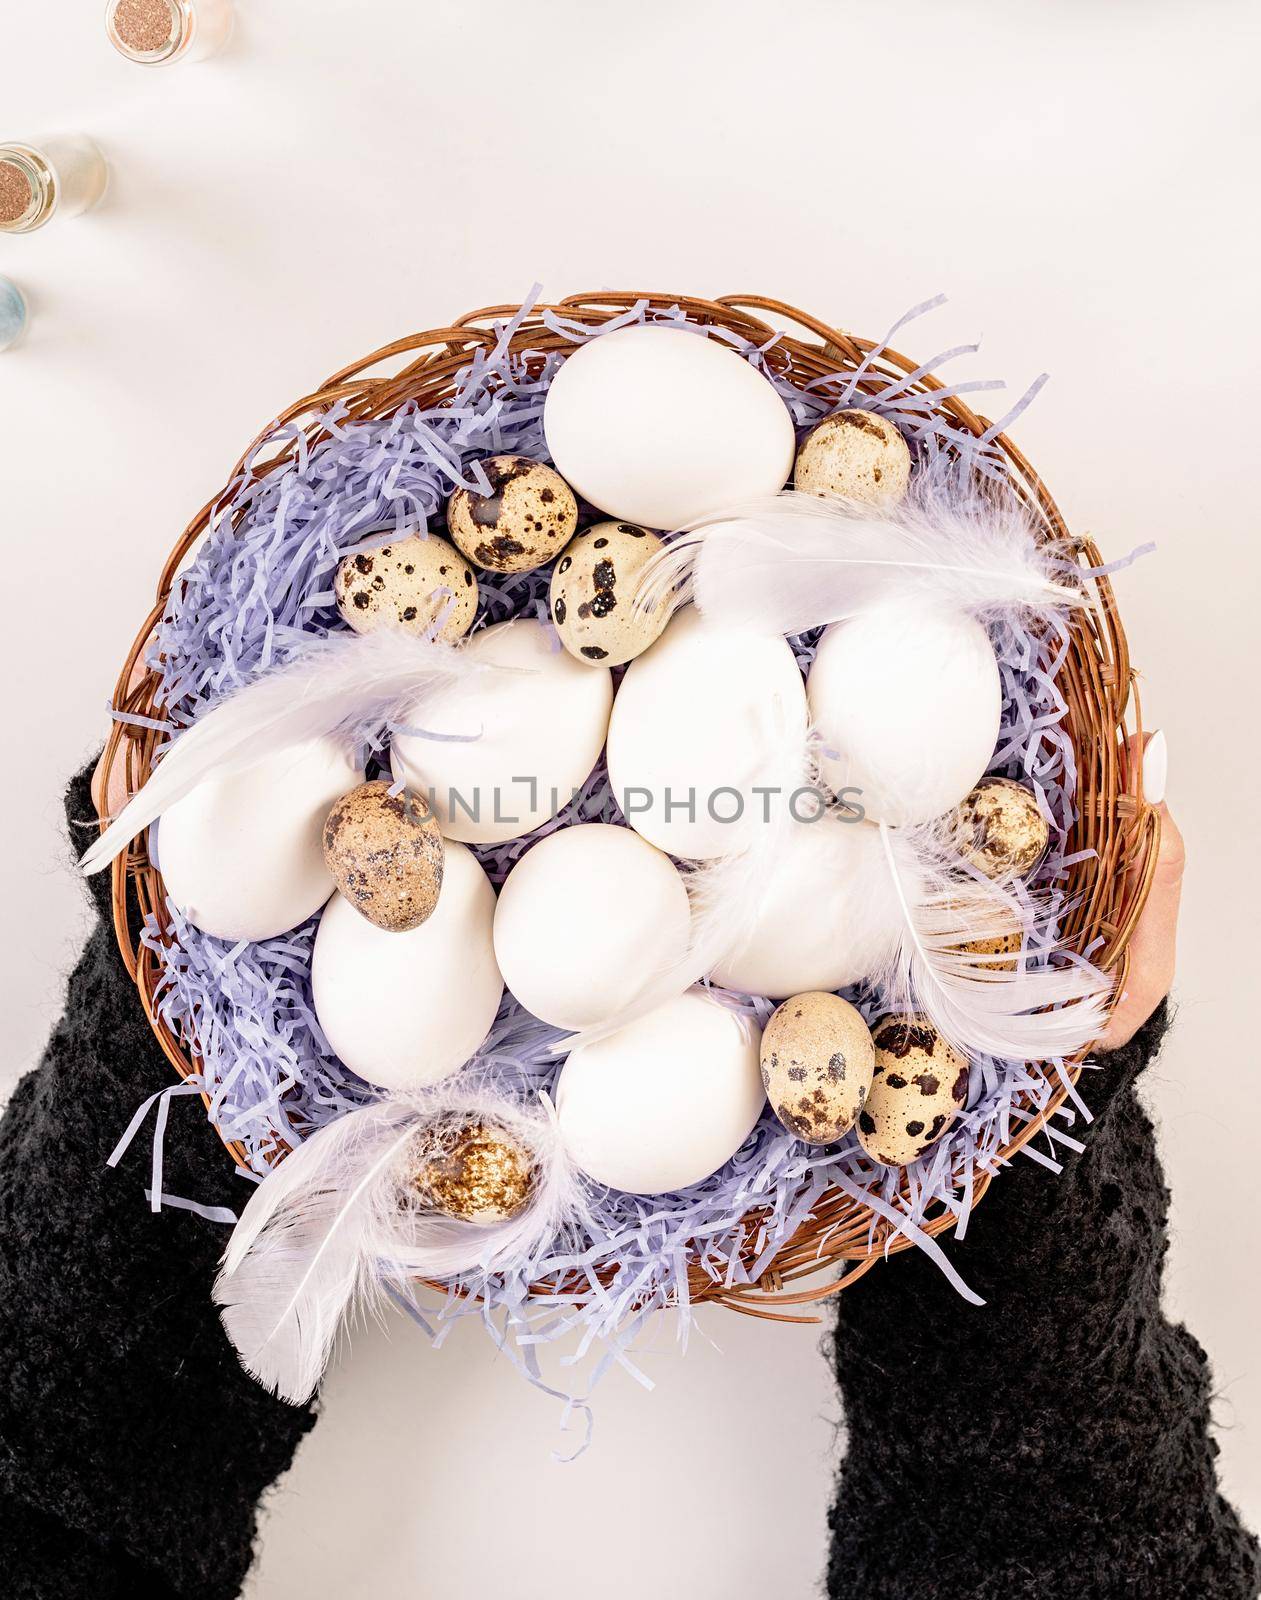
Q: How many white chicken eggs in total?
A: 9